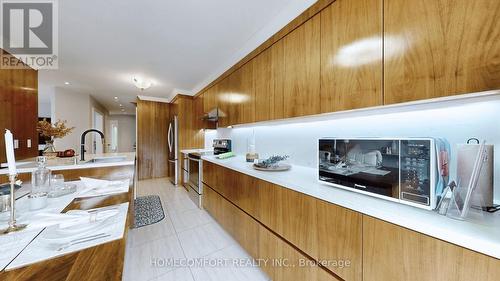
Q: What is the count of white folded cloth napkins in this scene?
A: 2